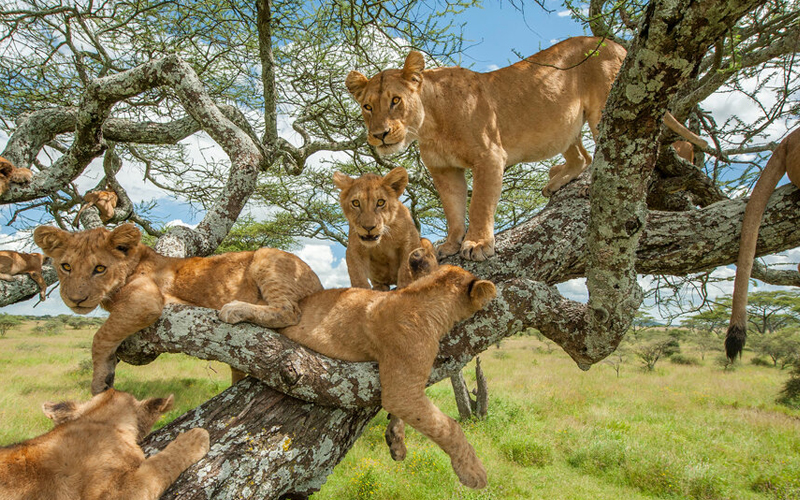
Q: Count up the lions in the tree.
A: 9